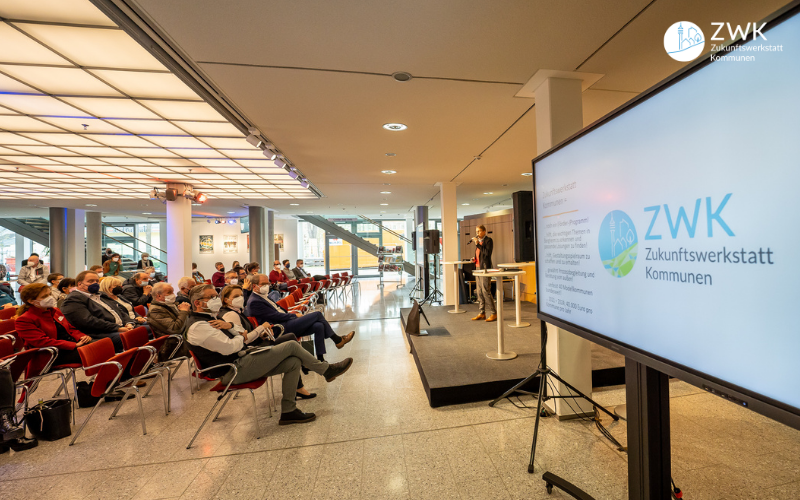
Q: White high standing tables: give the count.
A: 3